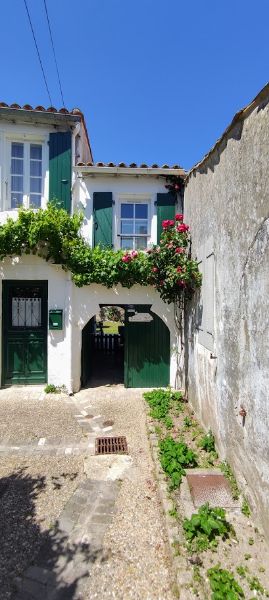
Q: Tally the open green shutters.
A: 3